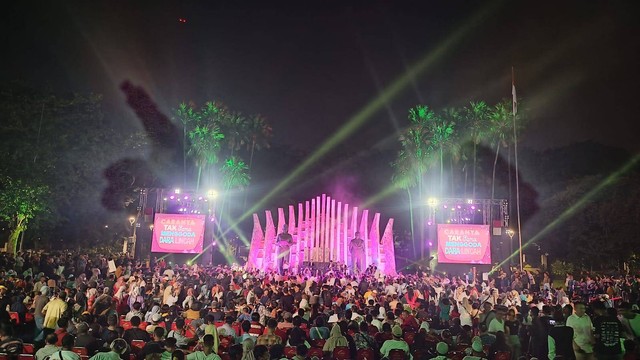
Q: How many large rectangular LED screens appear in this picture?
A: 2